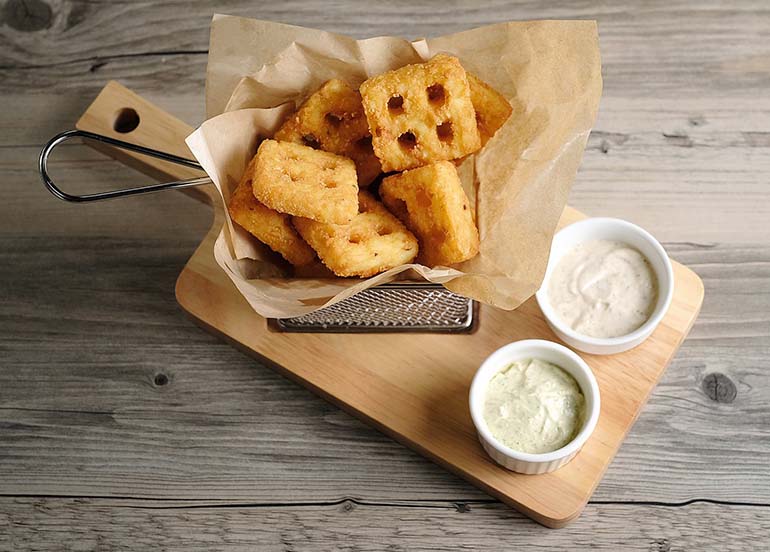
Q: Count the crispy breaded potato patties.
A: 7